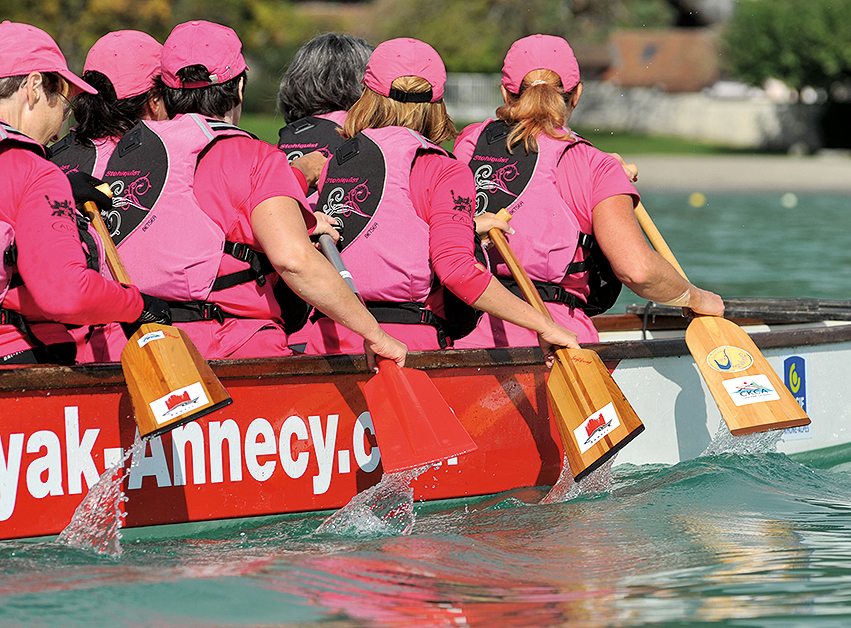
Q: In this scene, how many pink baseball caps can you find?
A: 5